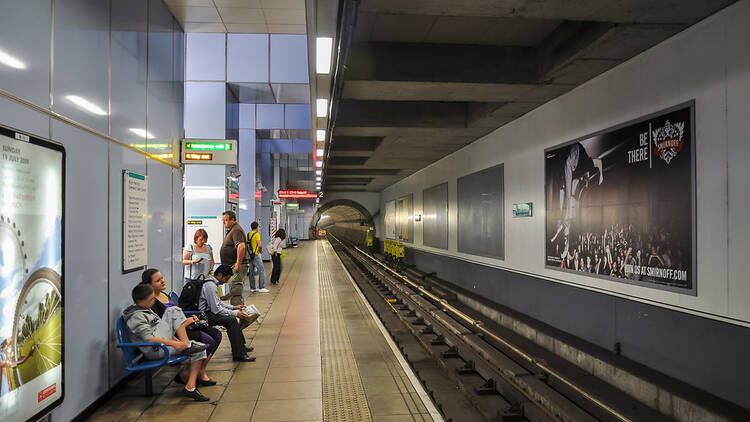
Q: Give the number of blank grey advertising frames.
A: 2